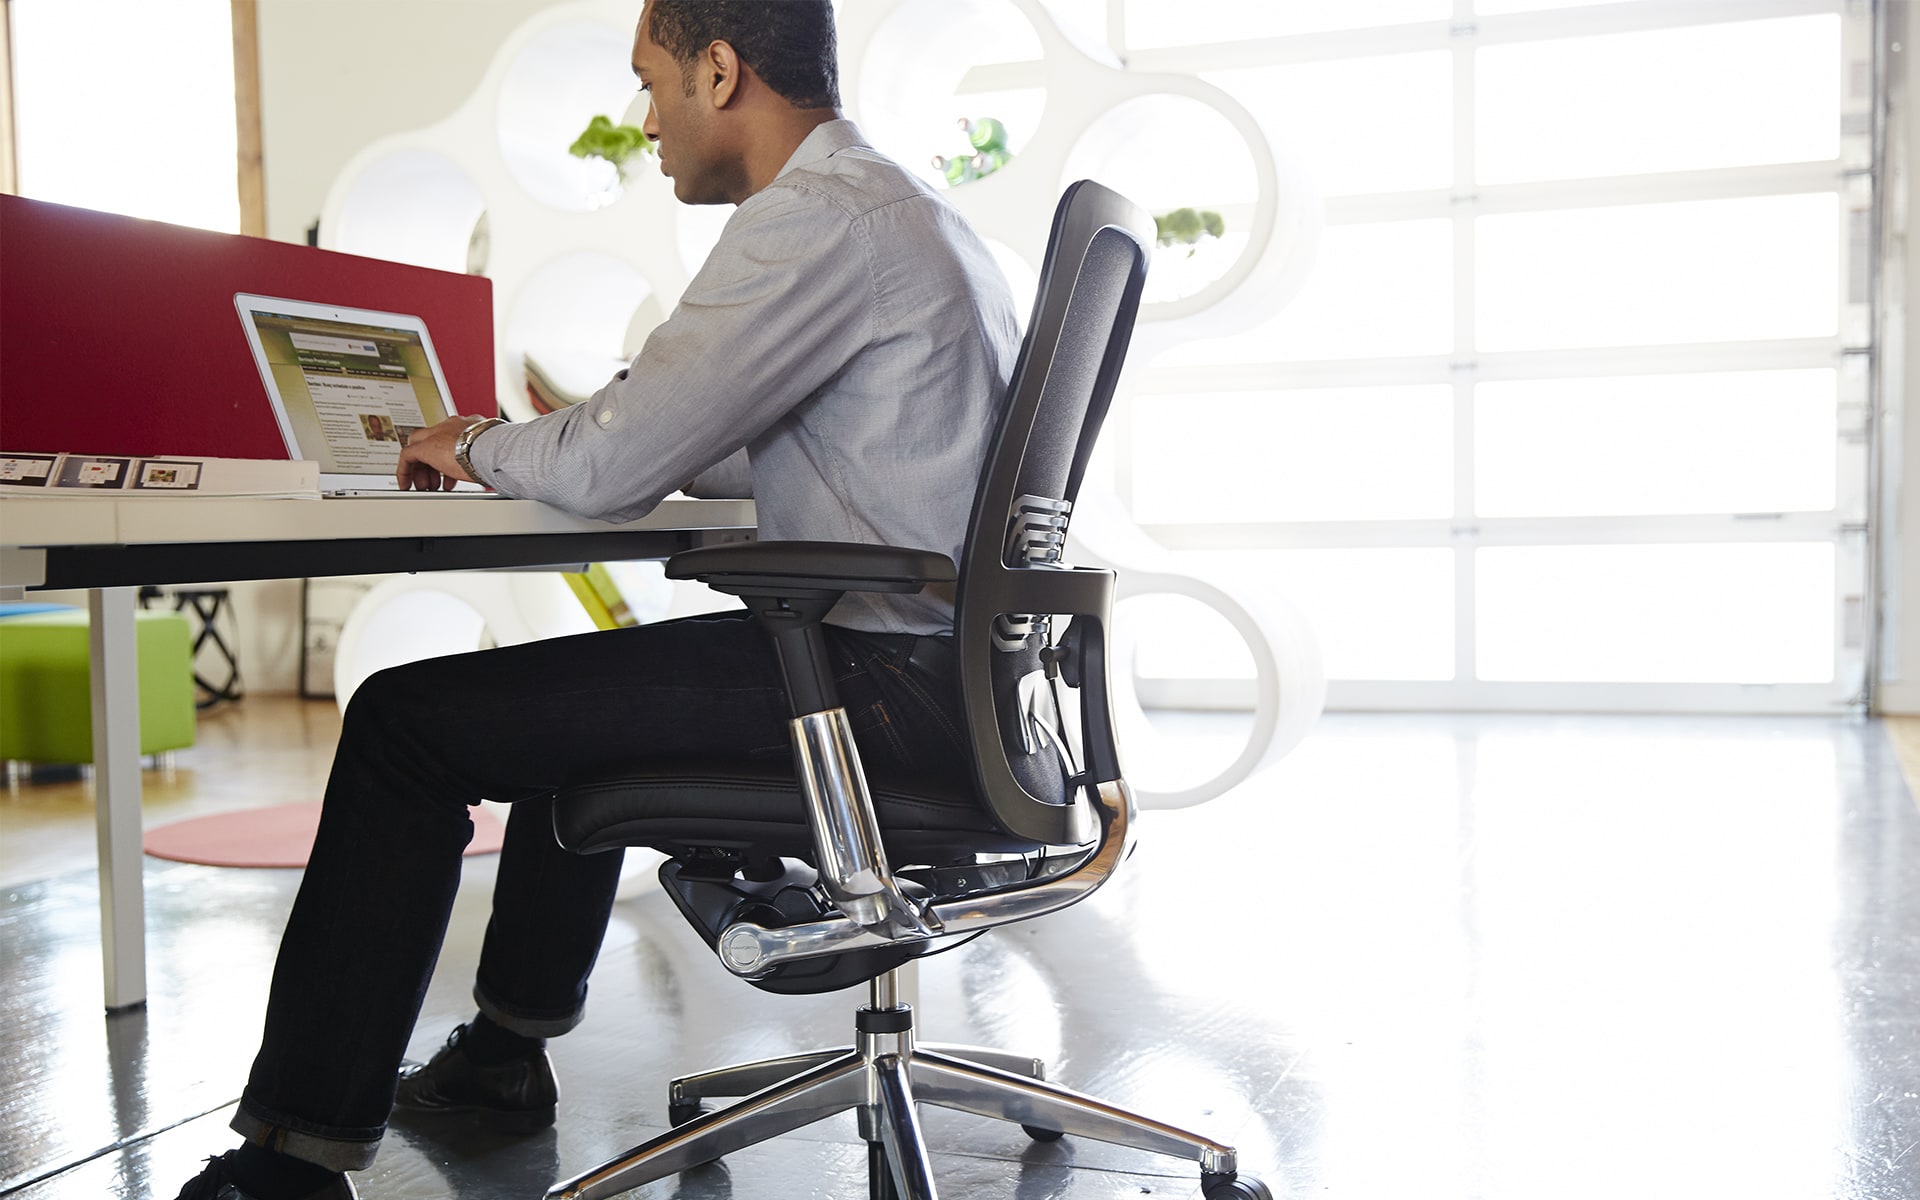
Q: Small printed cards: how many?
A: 3